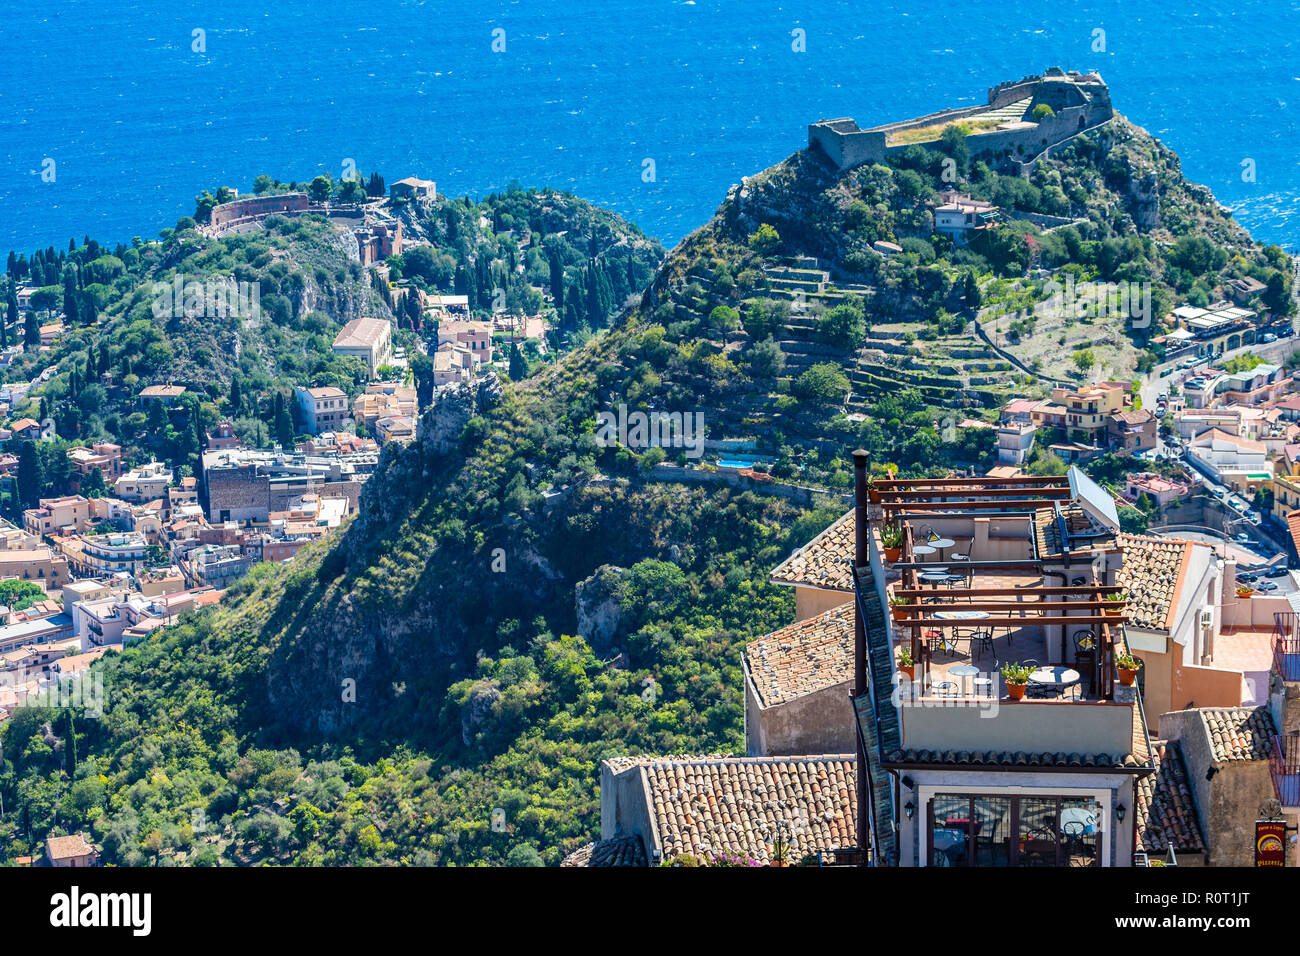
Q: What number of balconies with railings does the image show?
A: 2